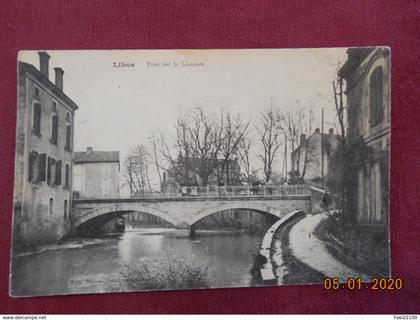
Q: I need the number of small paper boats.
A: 0